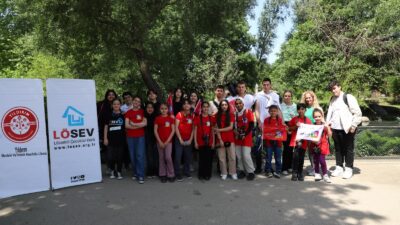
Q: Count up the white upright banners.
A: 2